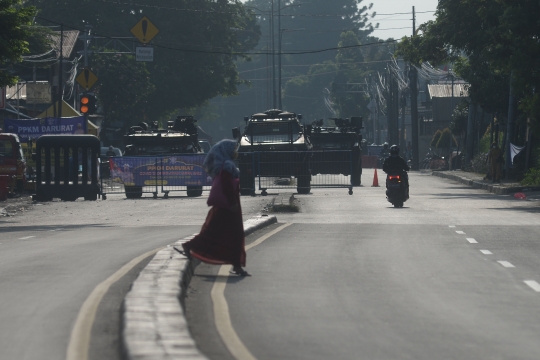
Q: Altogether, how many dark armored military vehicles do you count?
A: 3